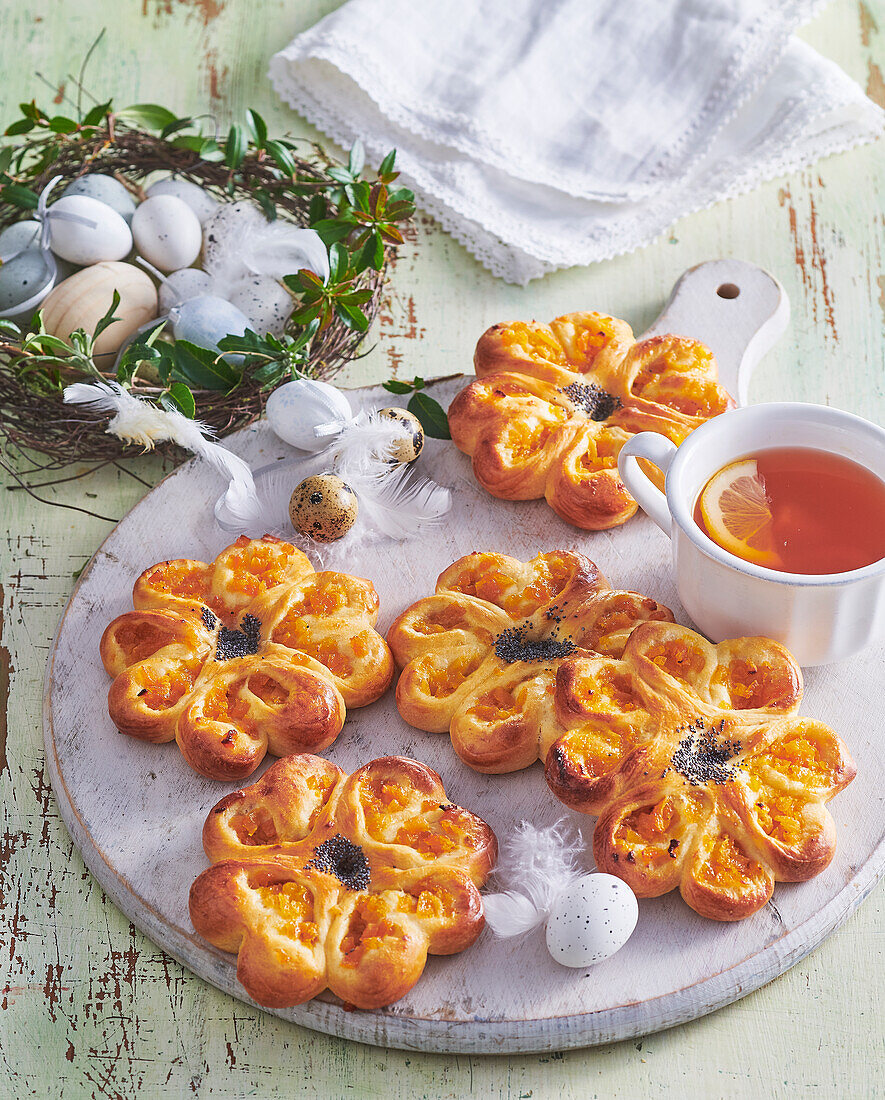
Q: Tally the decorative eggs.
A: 15